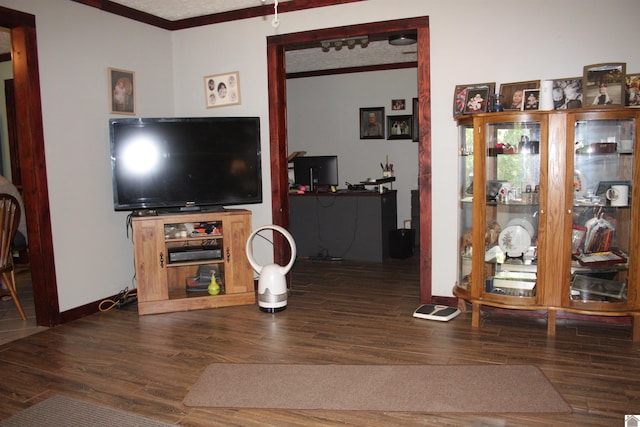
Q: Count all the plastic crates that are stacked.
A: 0